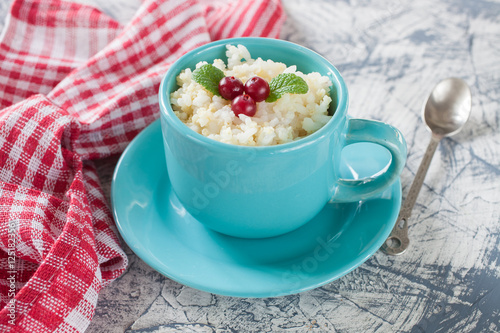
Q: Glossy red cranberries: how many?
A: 3